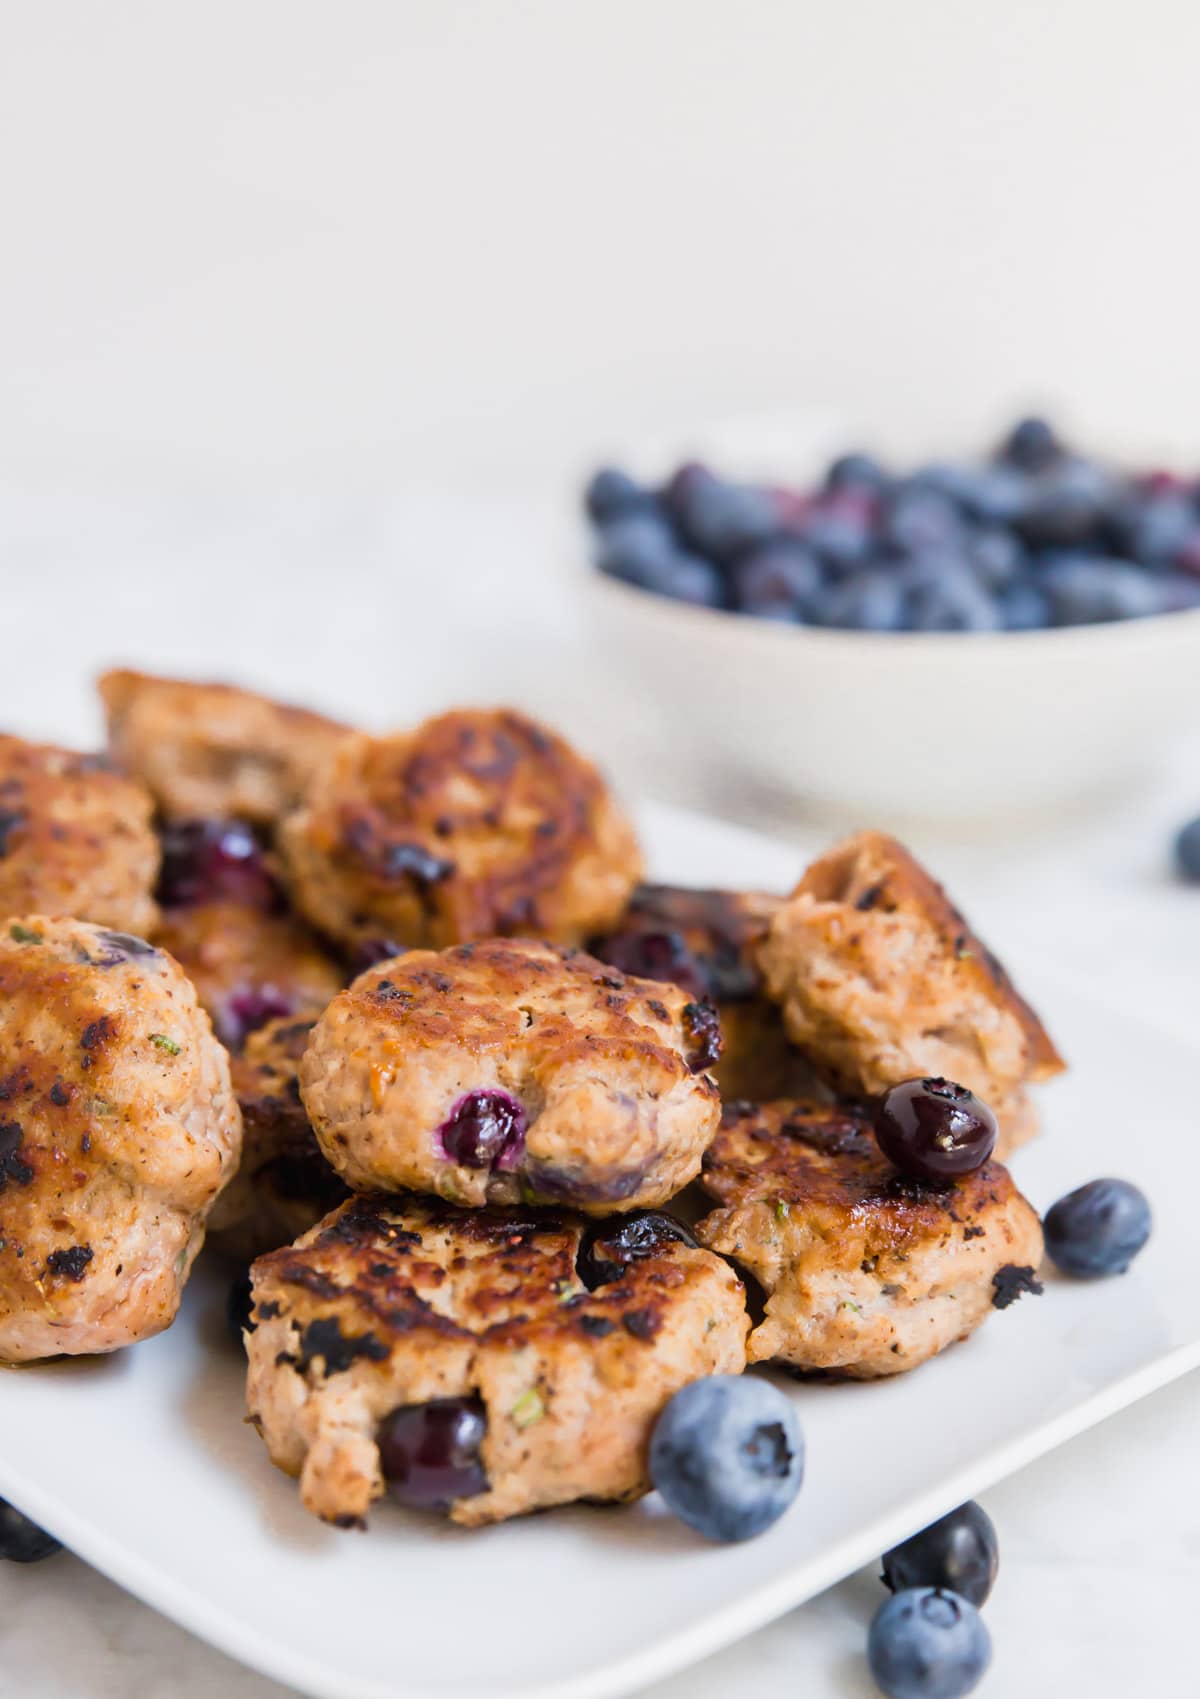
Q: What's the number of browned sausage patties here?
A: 11